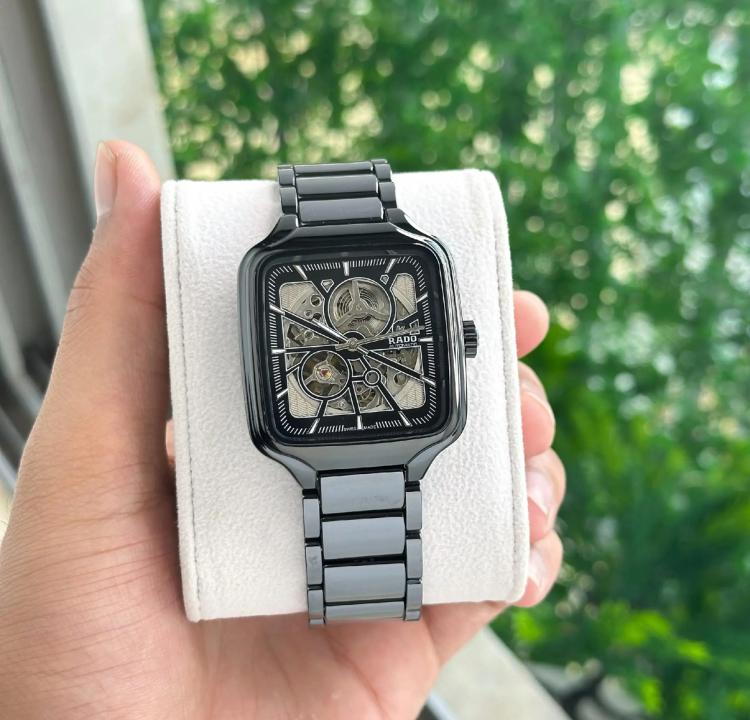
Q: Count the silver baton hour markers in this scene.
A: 12